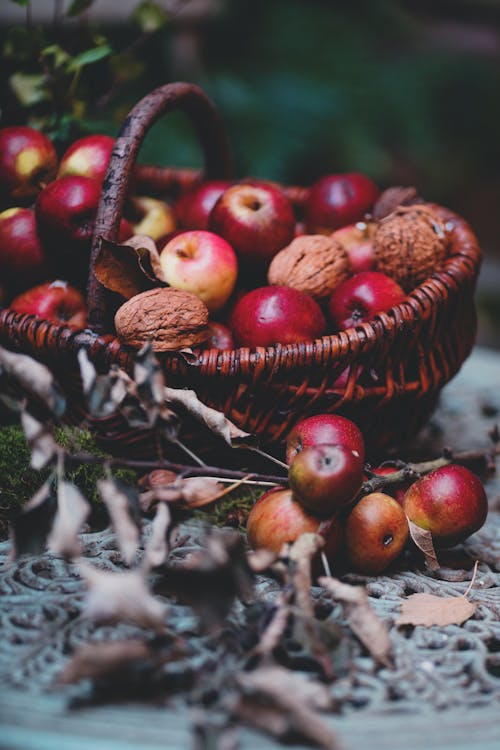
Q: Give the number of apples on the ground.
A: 6